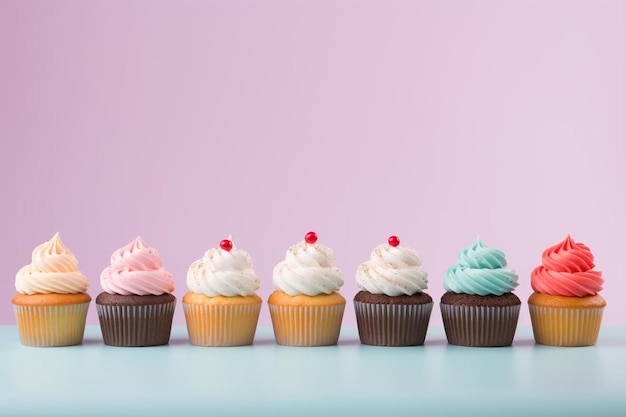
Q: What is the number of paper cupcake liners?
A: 7